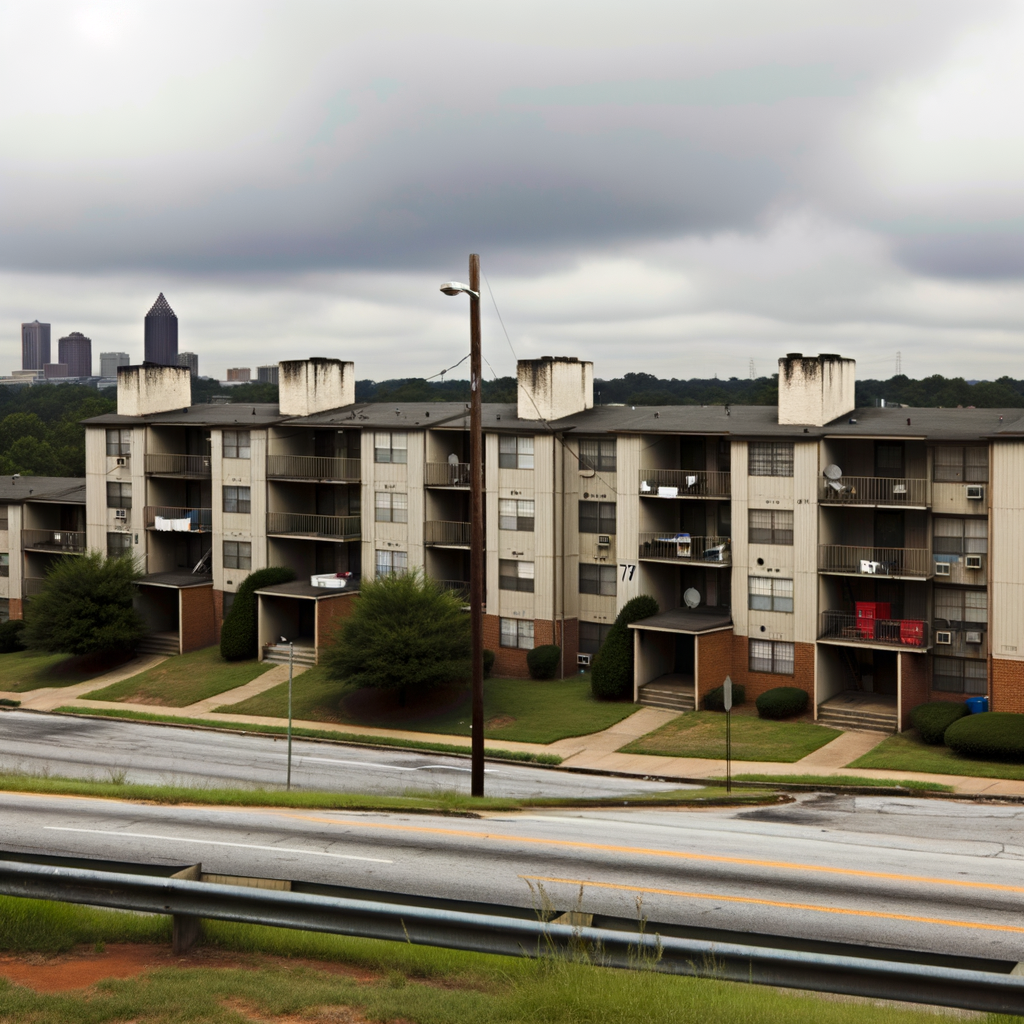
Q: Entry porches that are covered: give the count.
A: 4